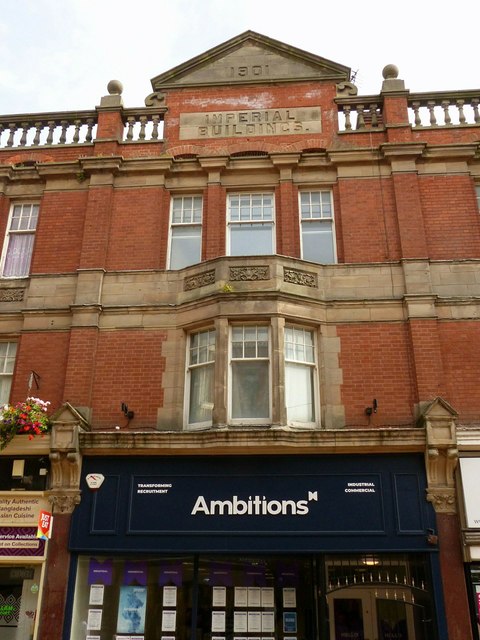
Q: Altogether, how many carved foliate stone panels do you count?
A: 4